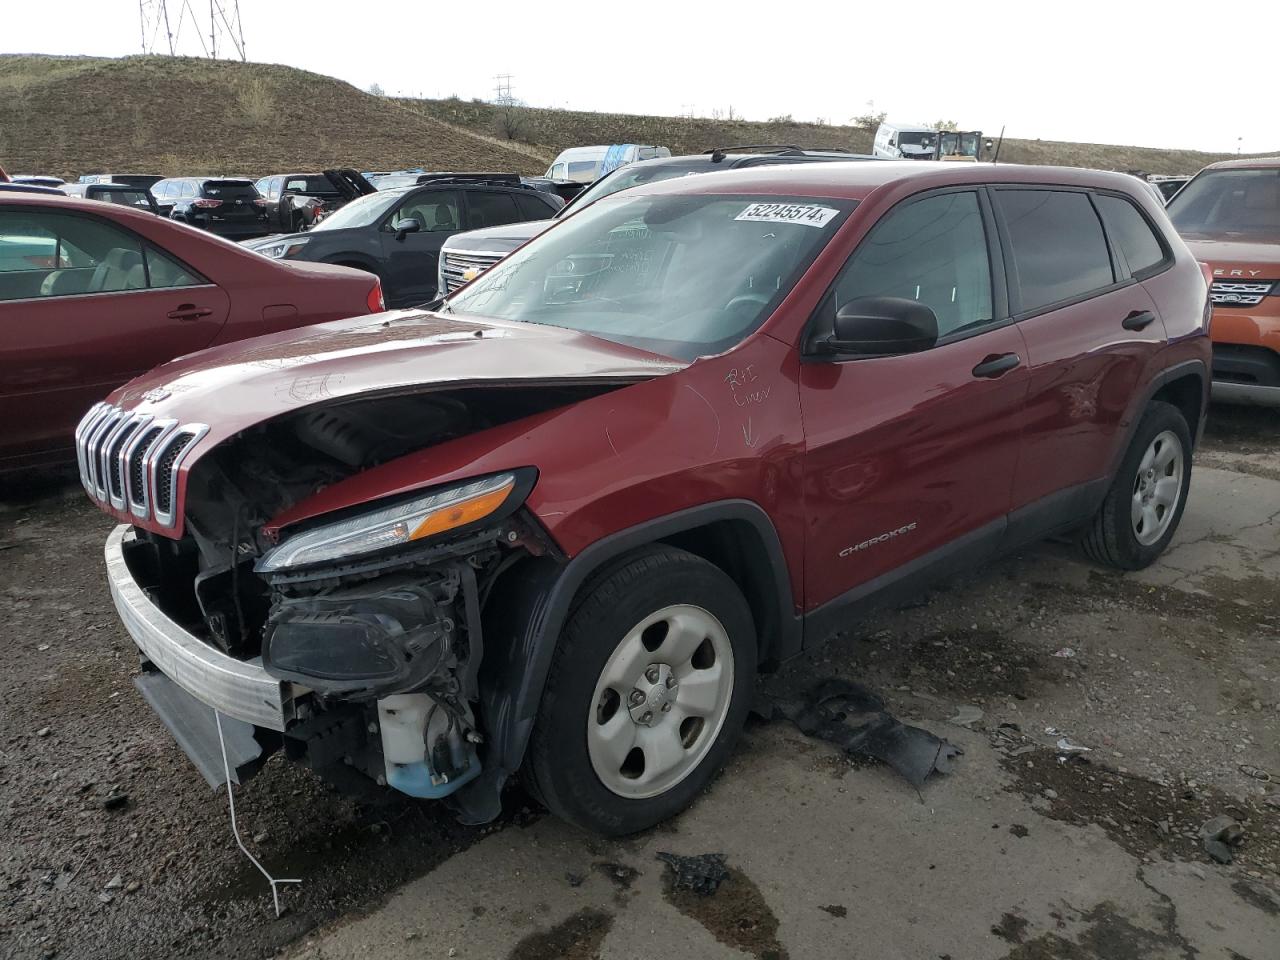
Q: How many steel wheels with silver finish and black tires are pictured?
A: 2